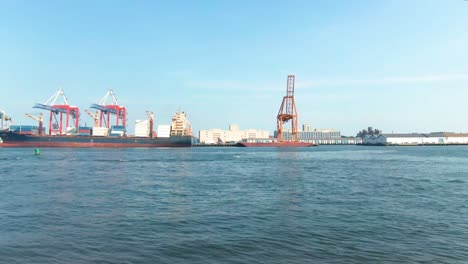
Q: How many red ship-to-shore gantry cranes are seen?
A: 3